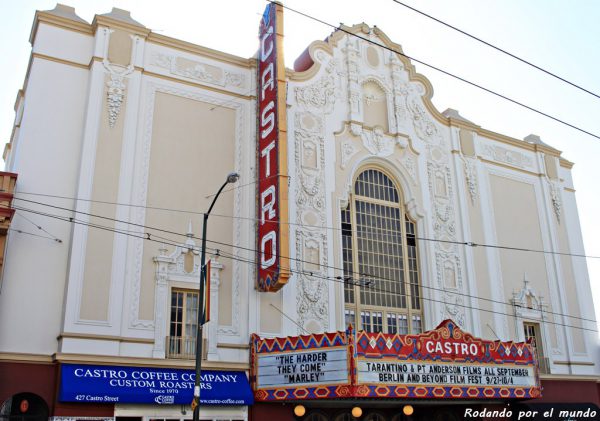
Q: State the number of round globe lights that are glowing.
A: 3